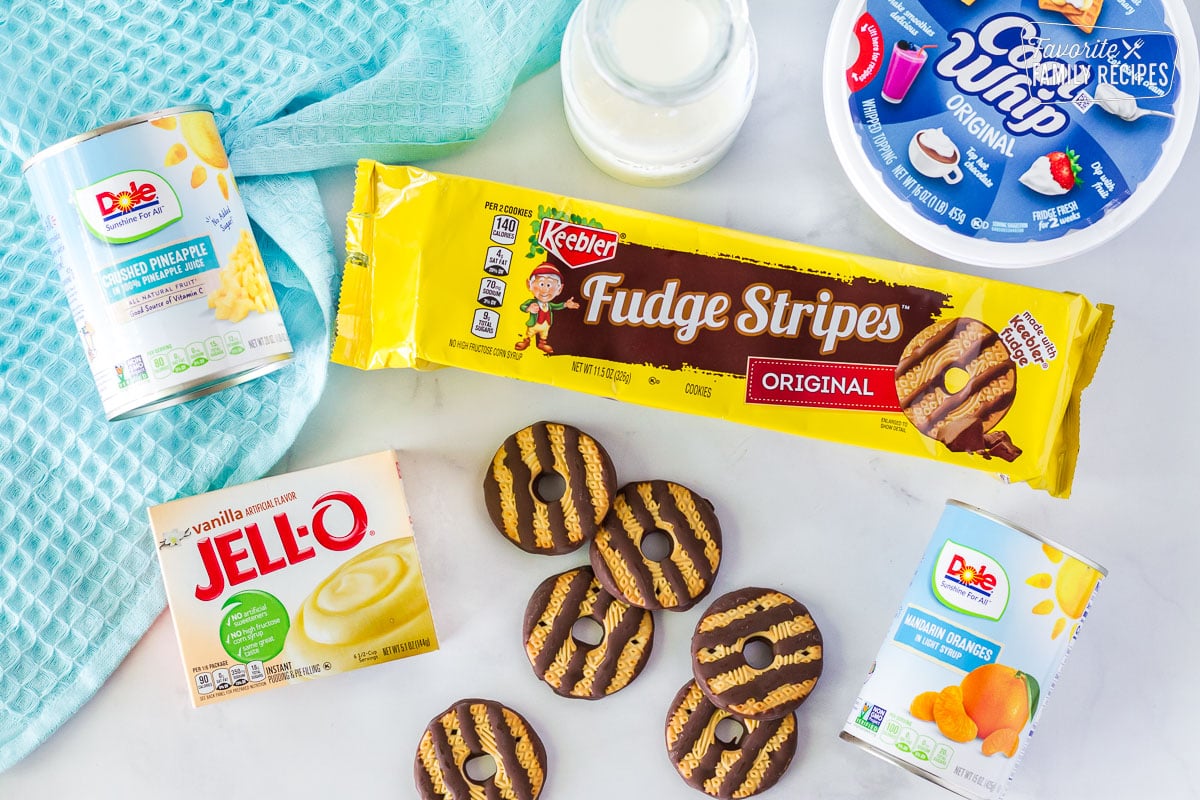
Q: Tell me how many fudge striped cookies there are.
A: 6